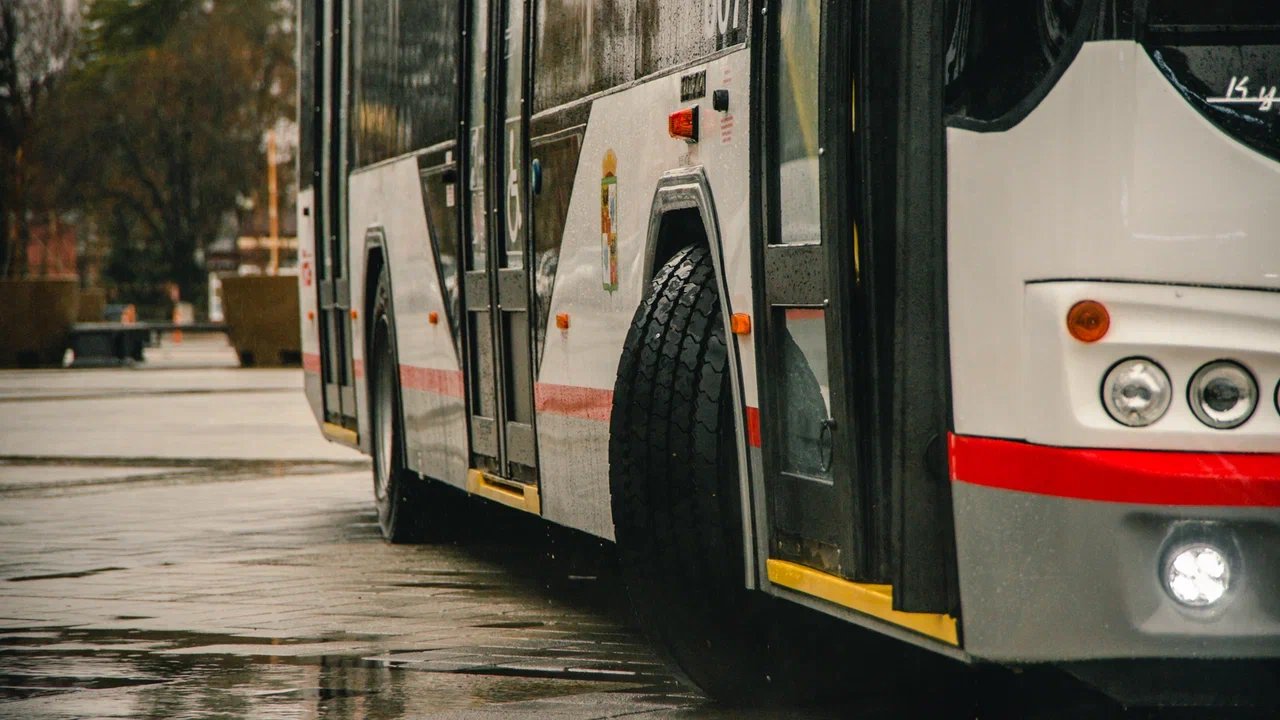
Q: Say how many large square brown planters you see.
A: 2